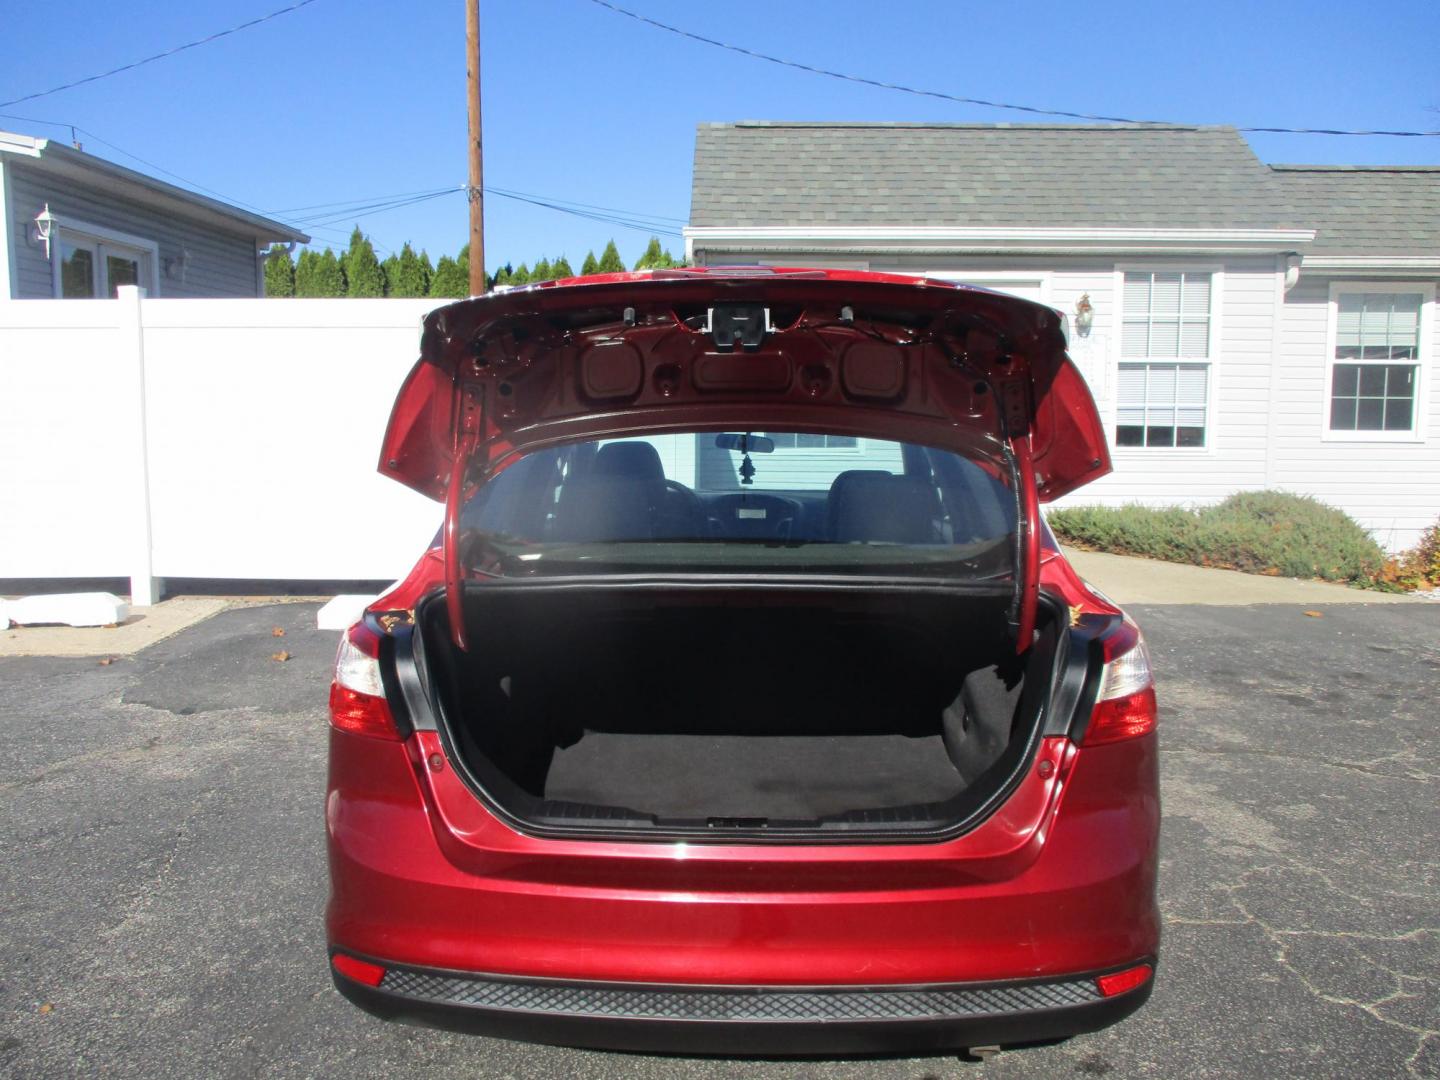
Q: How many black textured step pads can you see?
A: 1